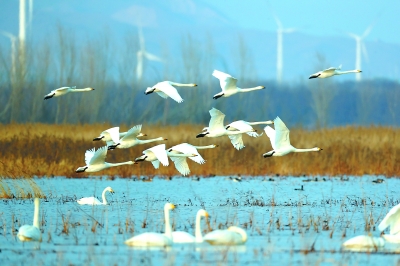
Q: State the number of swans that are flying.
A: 12